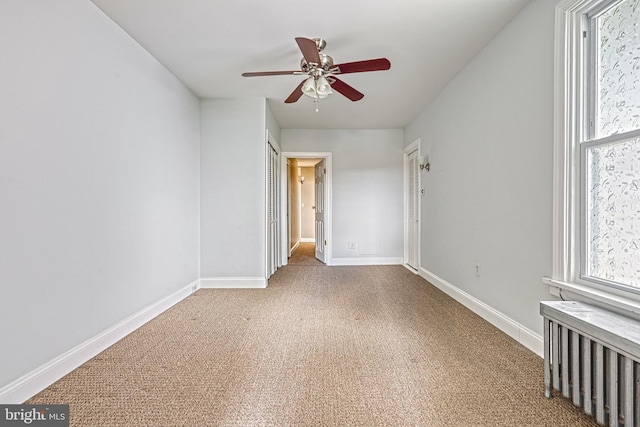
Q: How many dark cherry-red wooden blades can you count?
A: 5